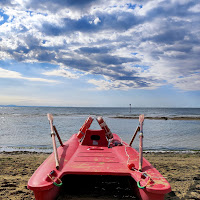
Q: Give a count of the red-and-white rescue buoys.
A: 2